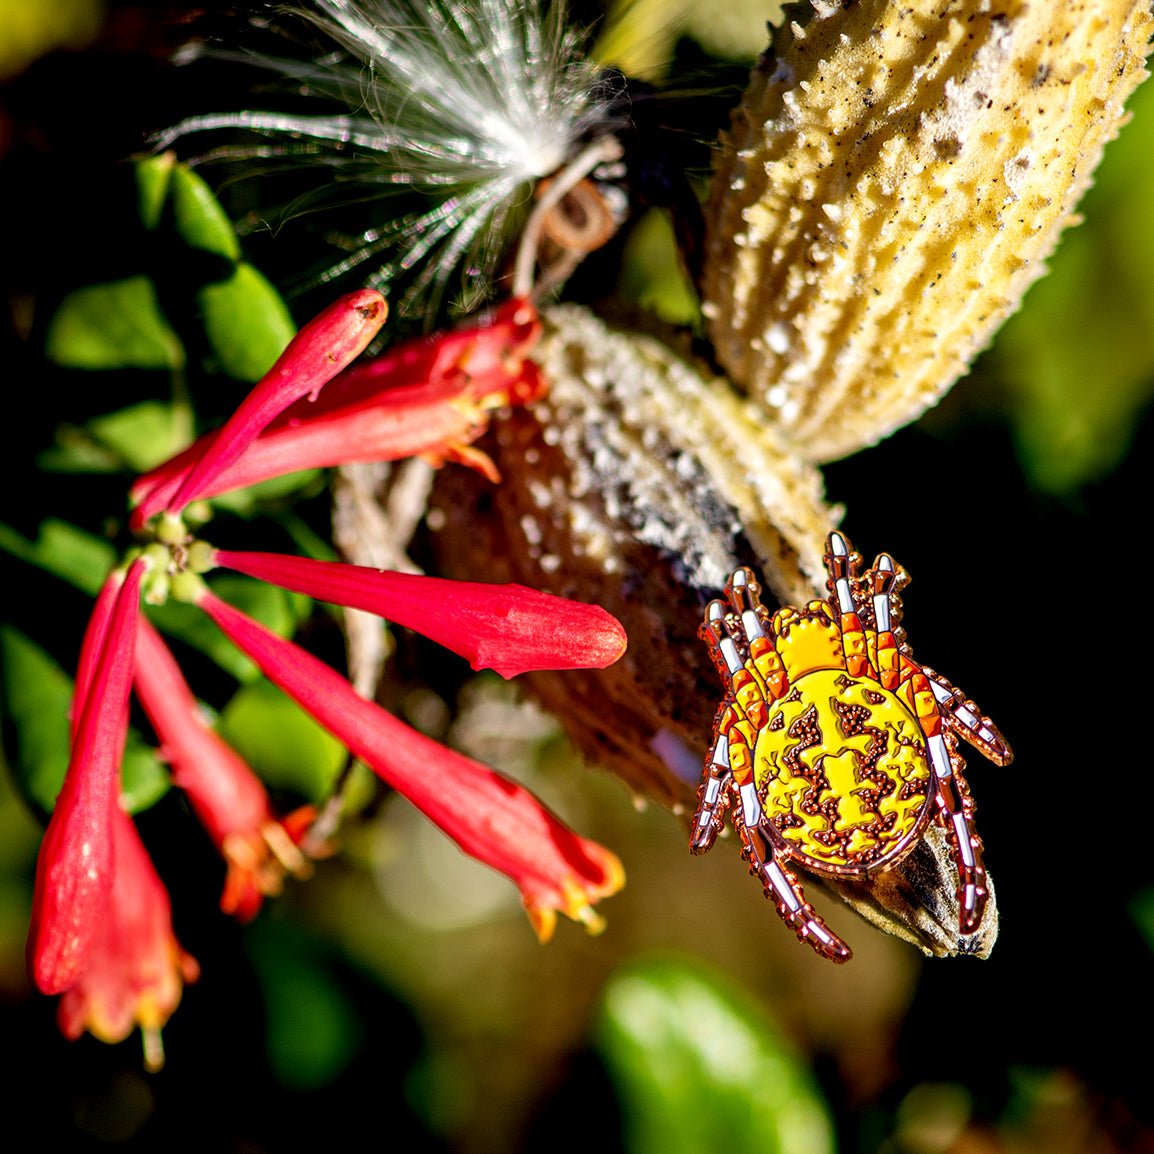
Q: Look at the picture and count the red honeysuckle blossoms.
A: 8